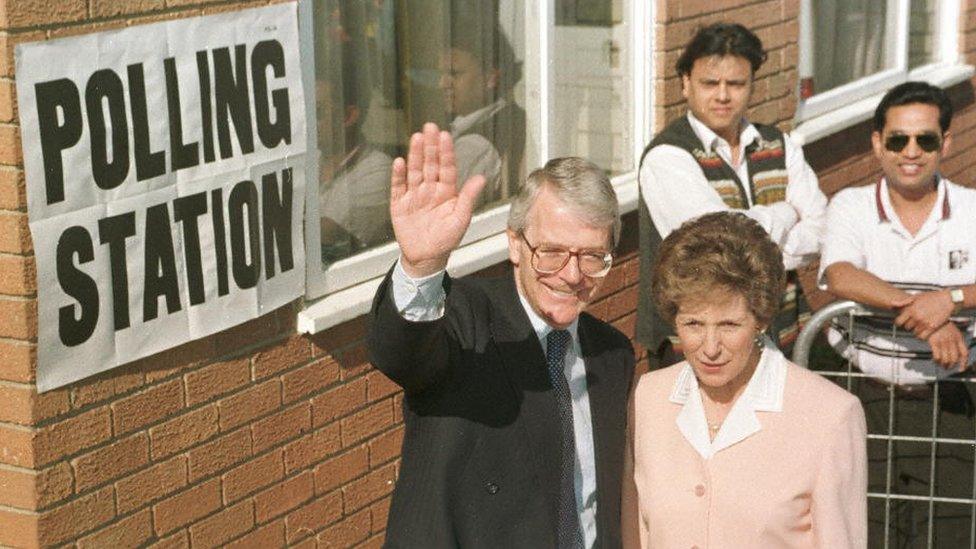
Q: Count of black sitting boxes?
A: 0